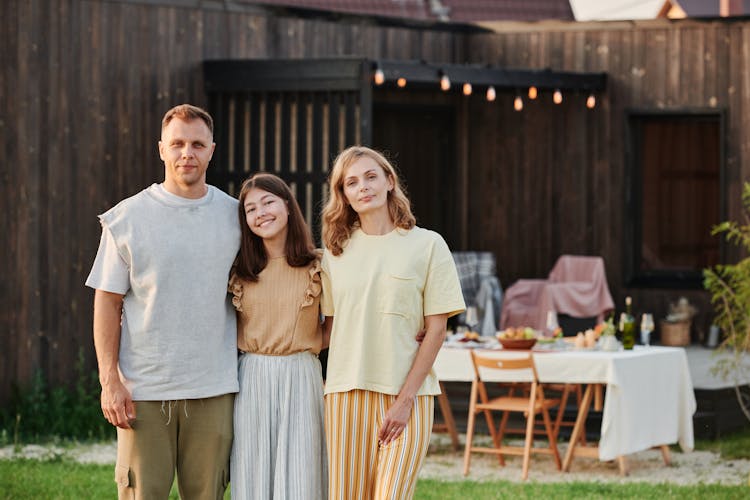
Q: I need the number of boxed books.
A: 0